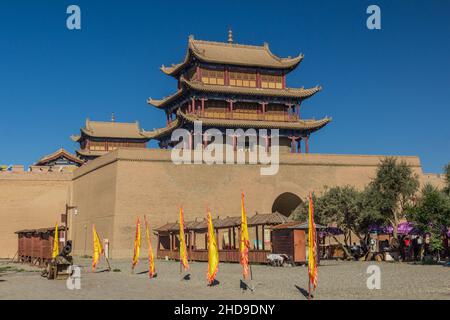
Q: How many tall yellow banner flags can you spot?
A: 8